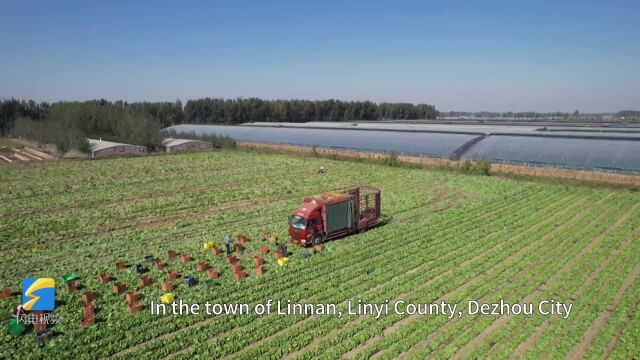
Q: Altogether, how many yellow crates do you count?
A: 3